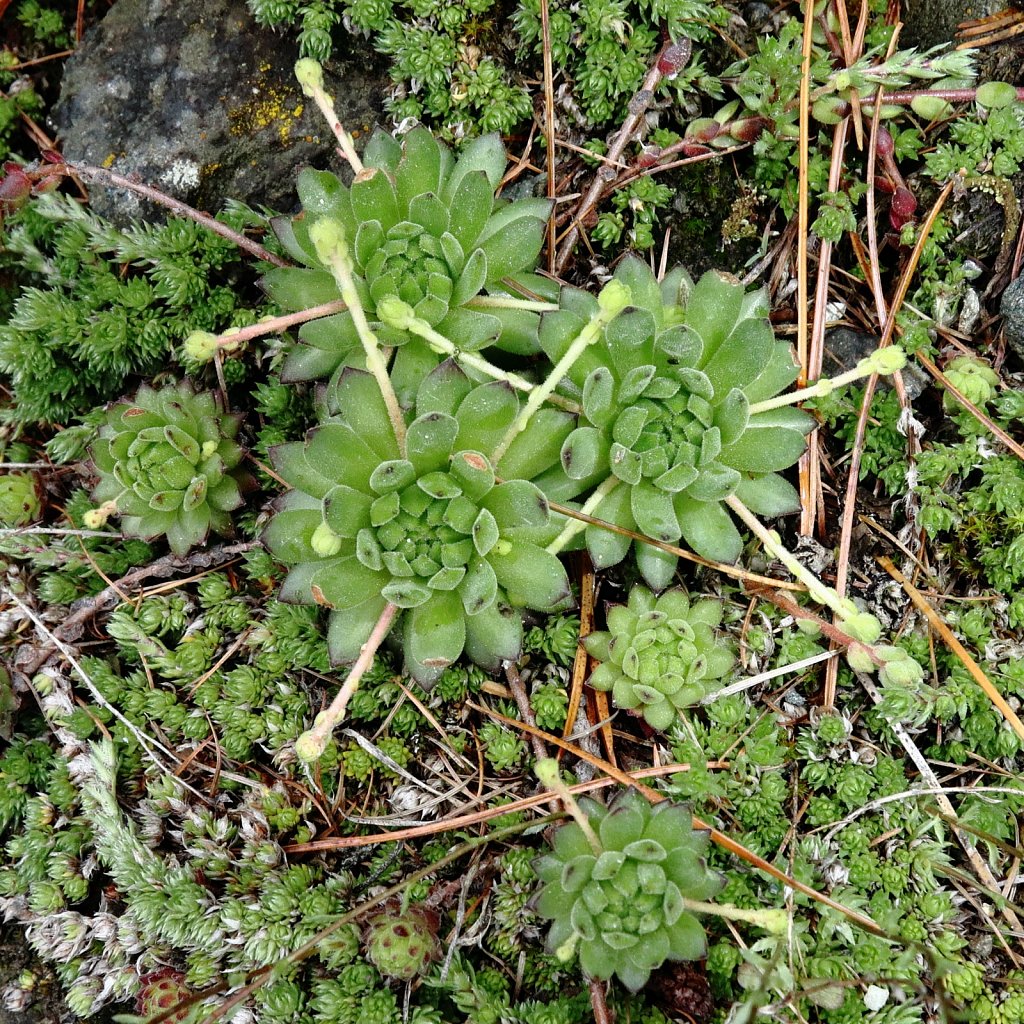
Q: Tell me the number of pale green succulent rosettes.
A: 6